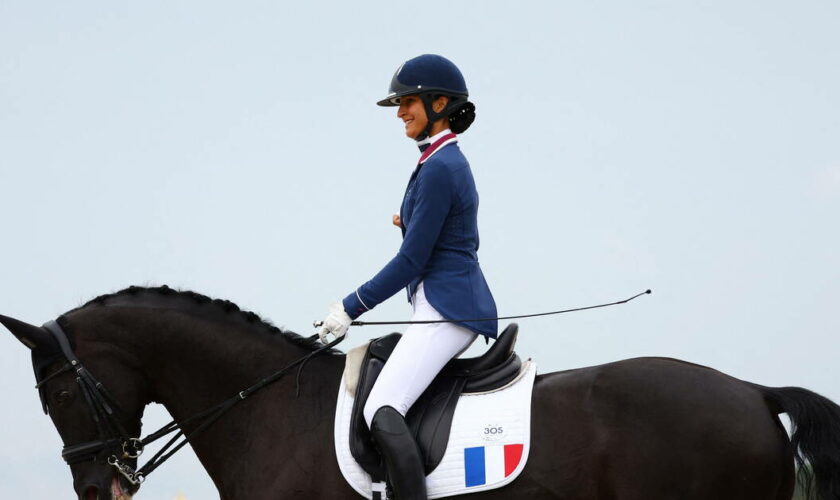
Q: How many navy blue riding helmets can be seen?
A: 1